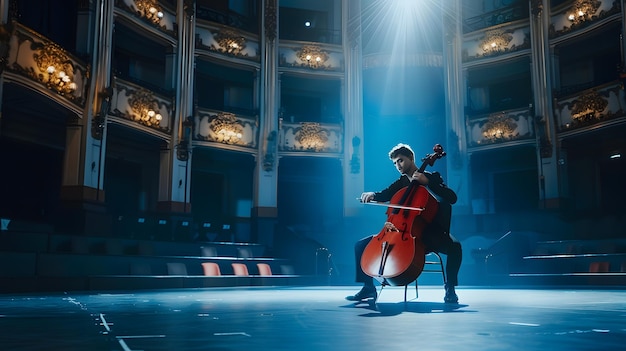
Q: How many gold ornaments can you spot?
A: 11